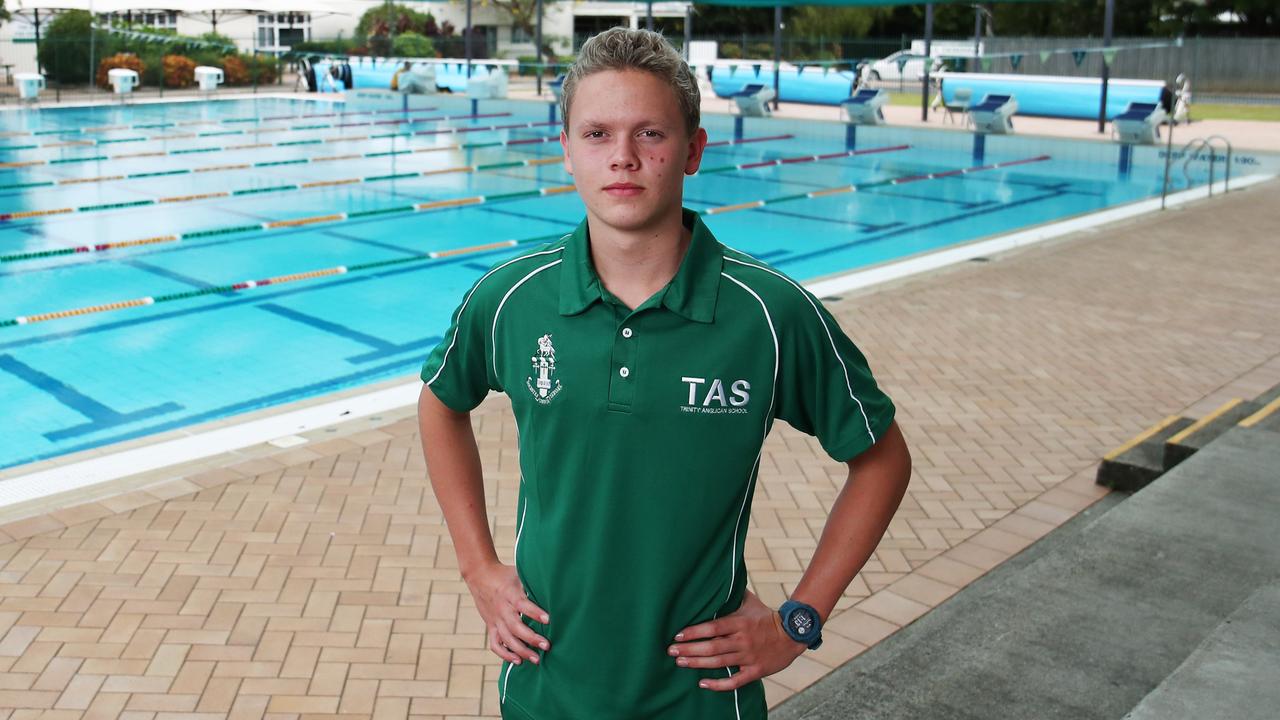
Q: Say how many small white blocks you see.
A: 3